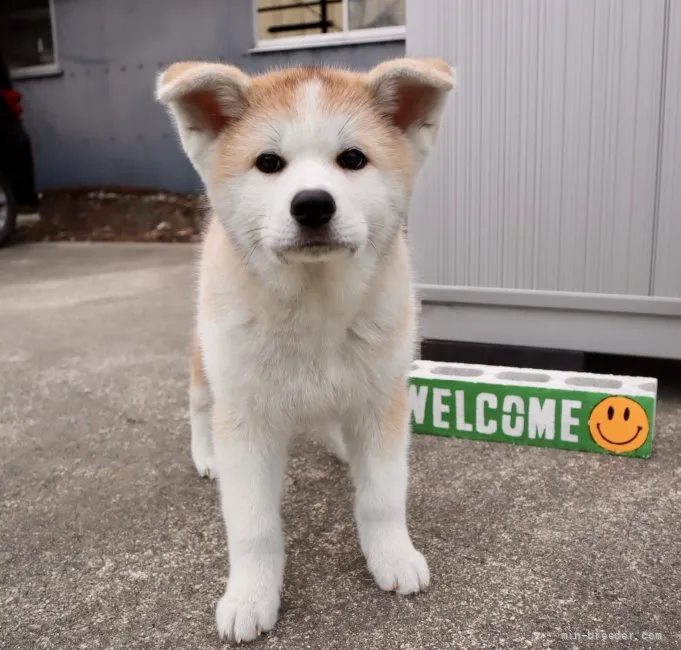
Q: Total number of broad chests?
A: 1